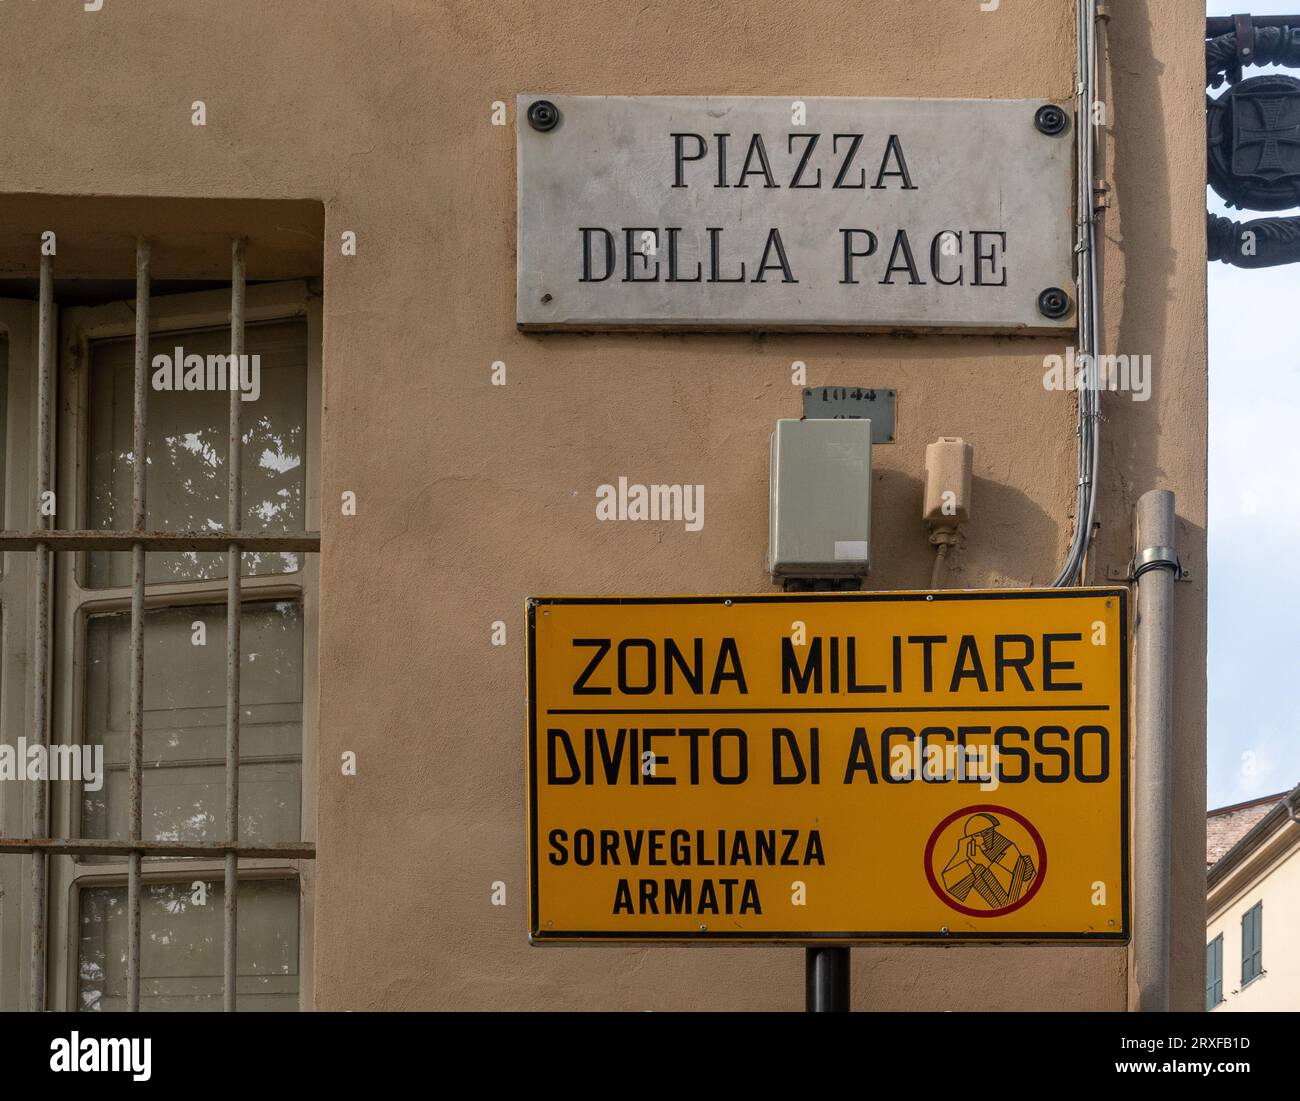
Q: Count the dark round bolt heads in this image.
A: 3